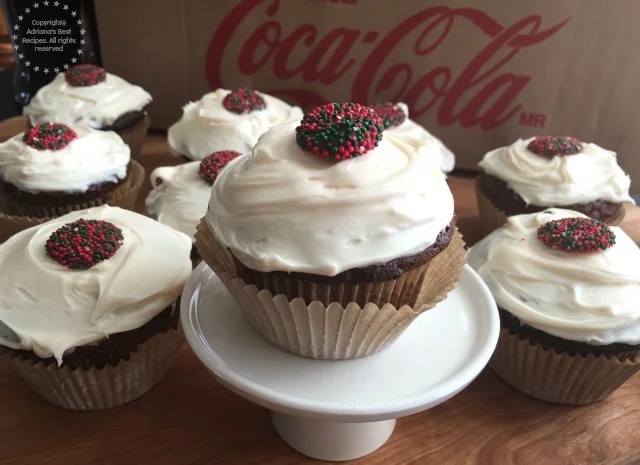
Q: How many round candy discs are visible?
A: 9